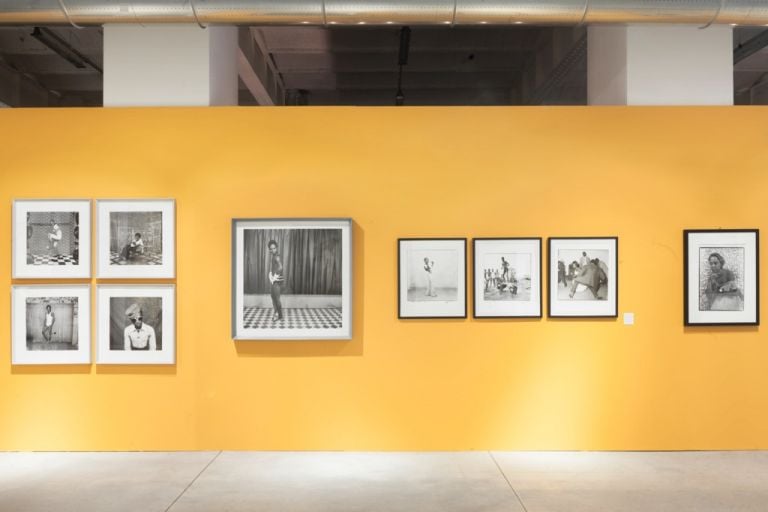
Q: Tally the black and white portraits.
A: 9